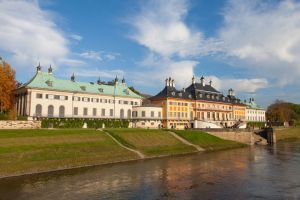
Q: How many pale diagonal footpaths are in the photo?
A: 2